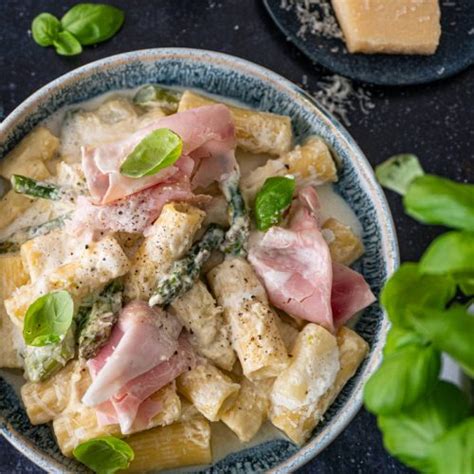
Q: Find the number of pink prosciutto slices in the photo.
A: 3